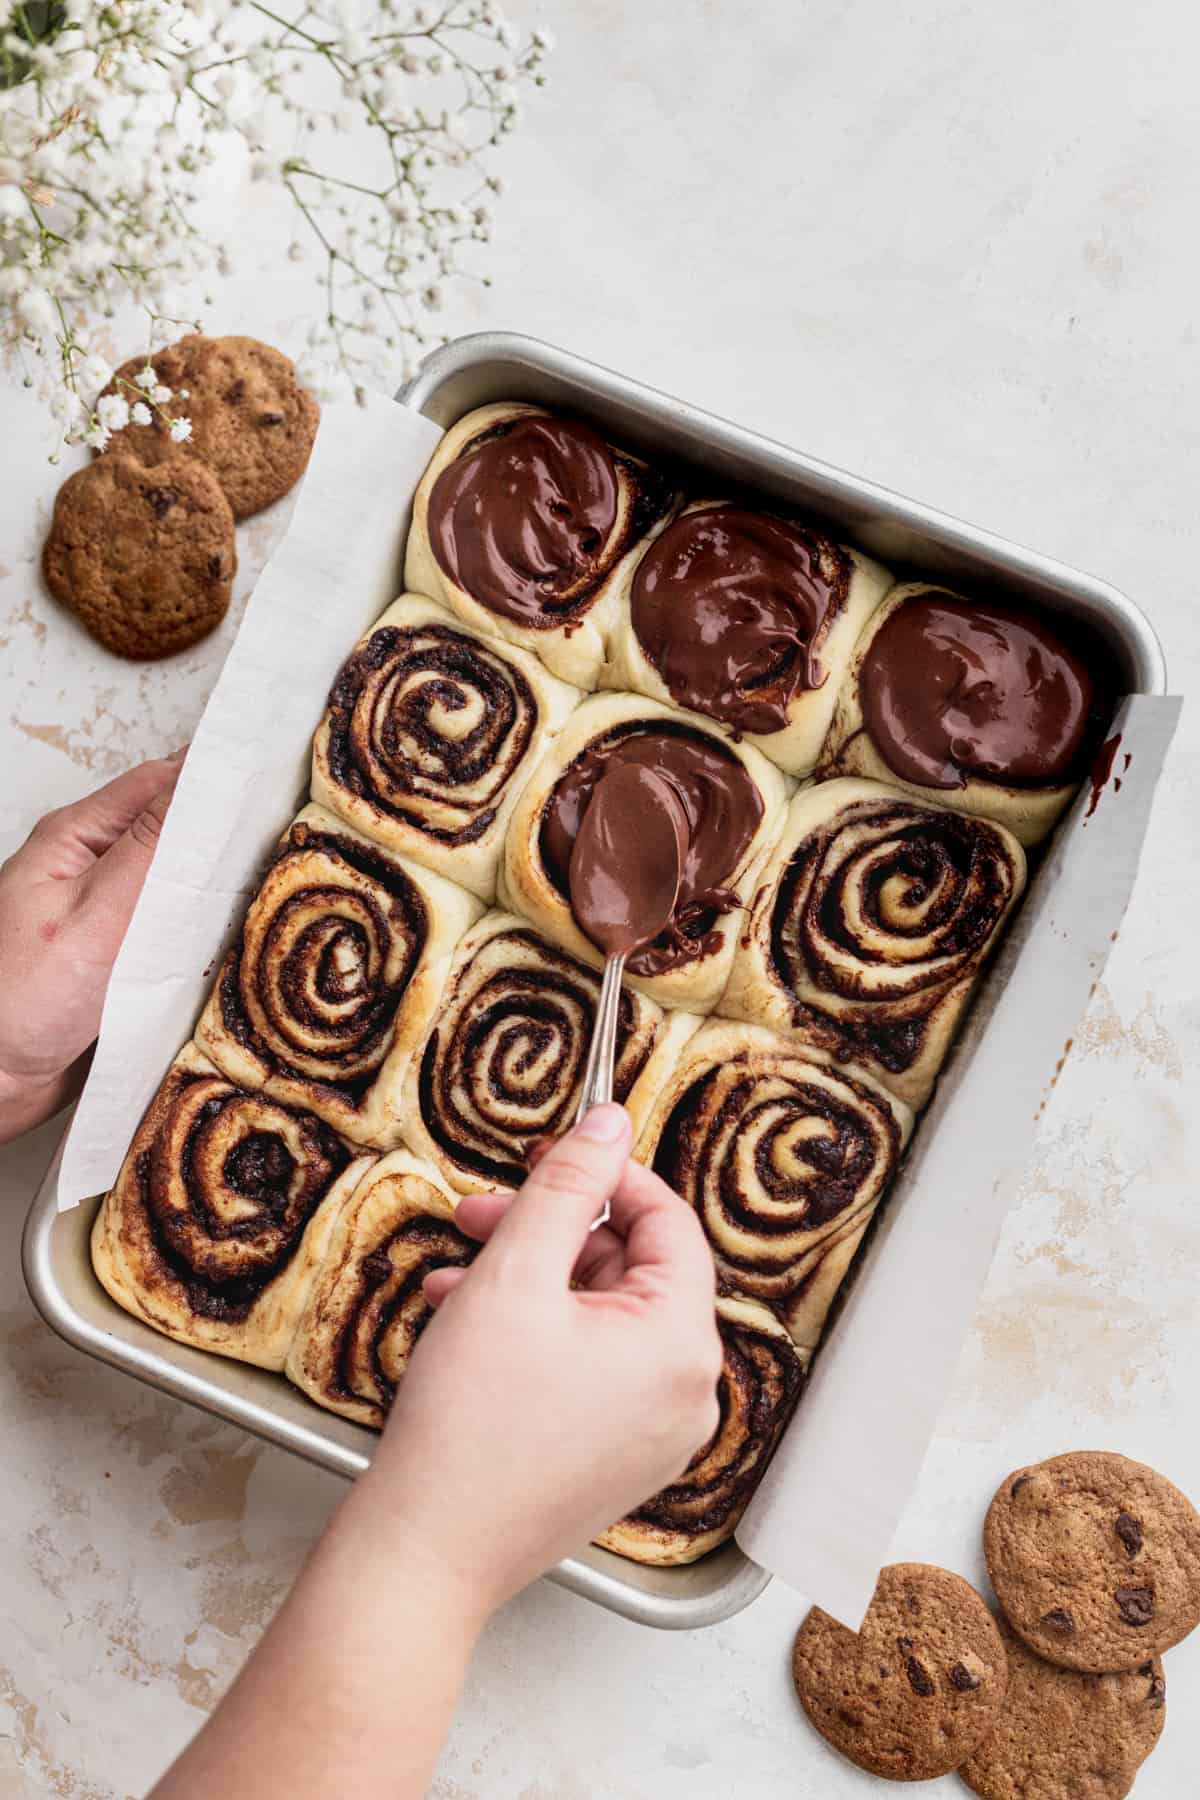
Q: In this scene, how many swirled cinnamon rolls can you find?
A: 12